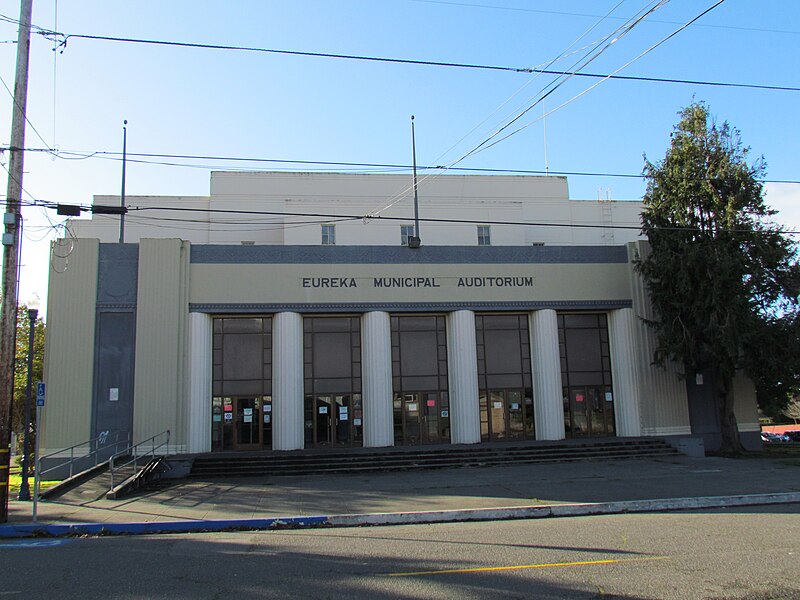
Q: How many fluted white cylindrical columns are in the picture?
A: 6